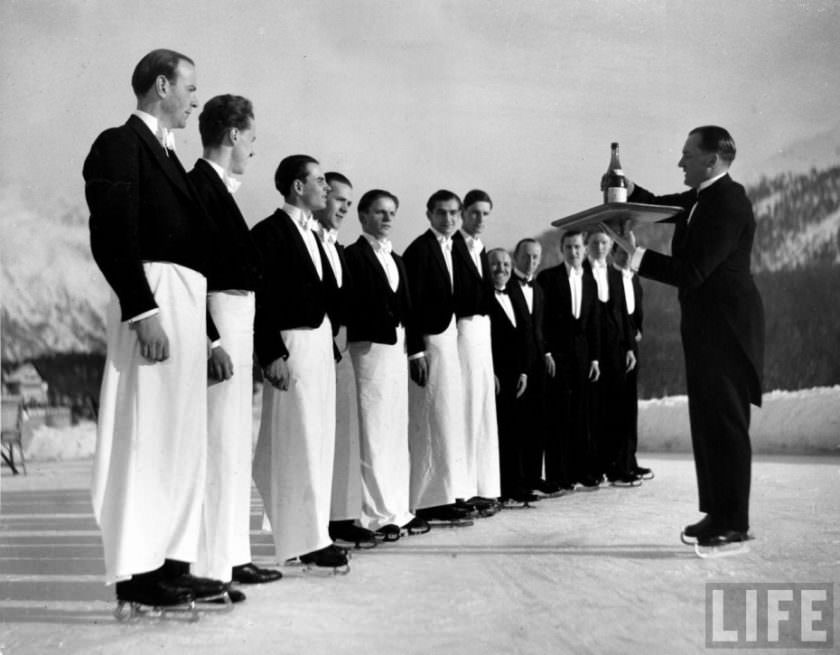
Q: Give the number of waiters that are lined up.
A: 12